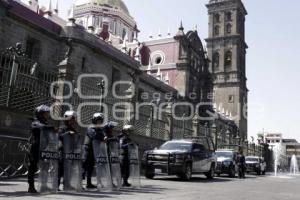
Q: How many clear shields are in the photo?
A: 5